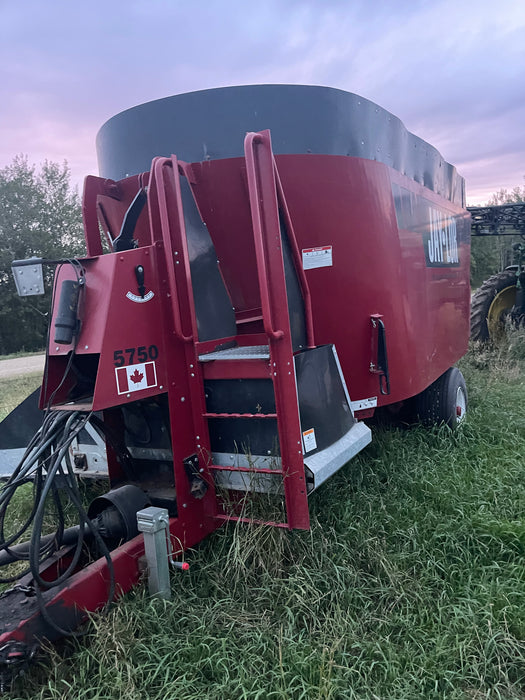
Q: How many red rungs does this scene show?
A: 3